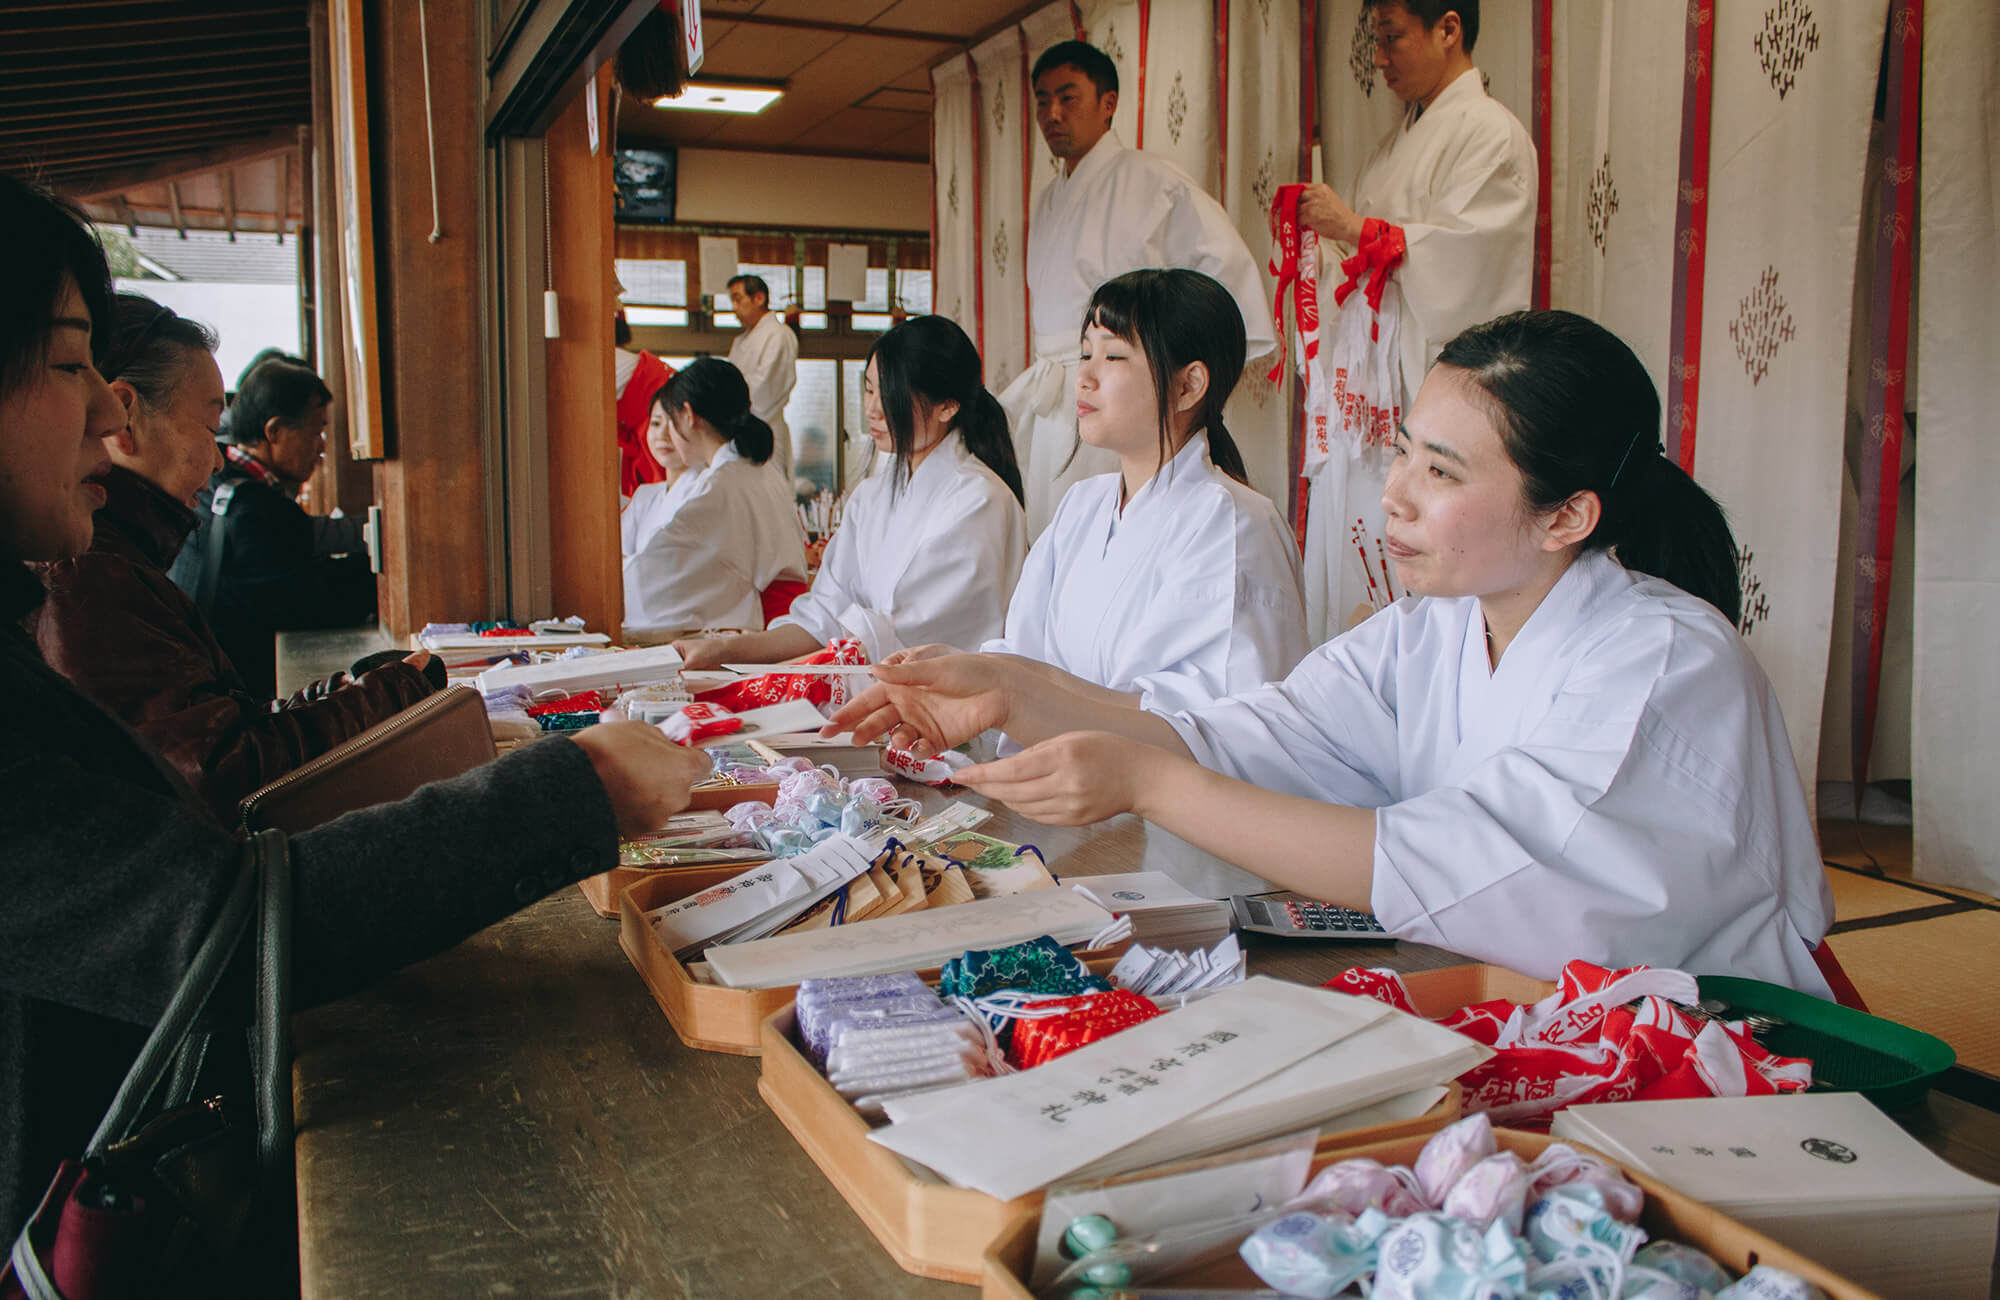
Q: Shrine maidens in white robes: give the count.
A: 5